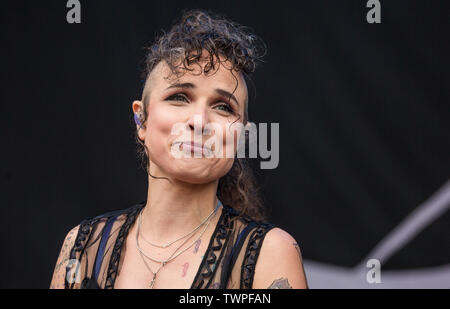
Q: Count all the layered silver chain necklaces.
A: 3